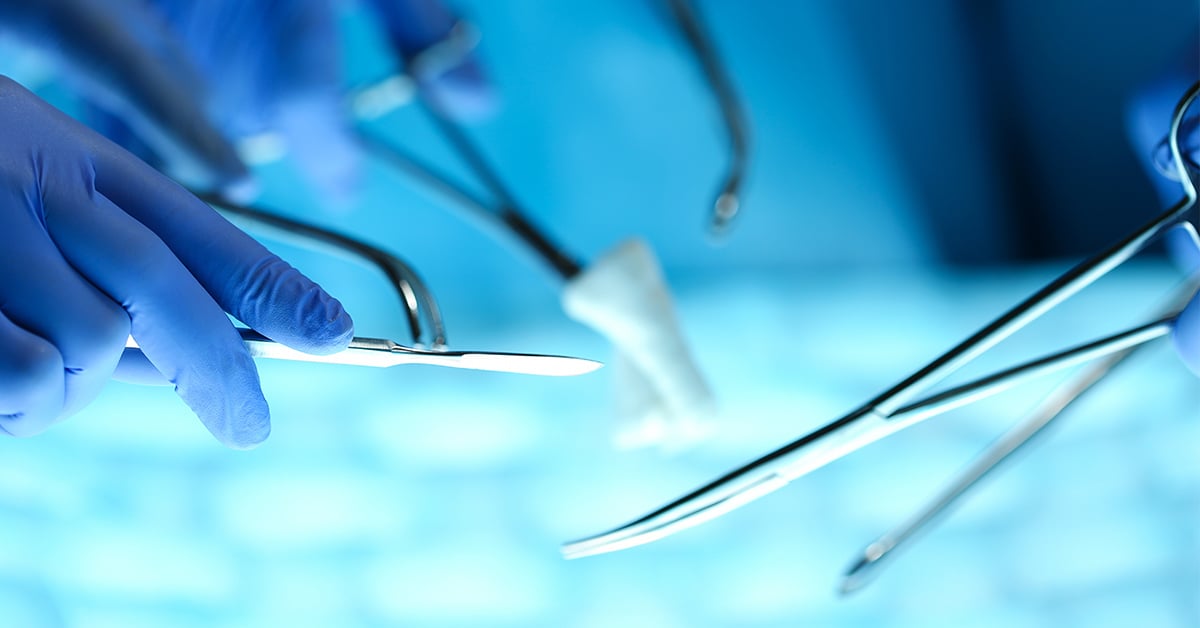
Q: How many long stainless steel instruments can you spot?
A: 6